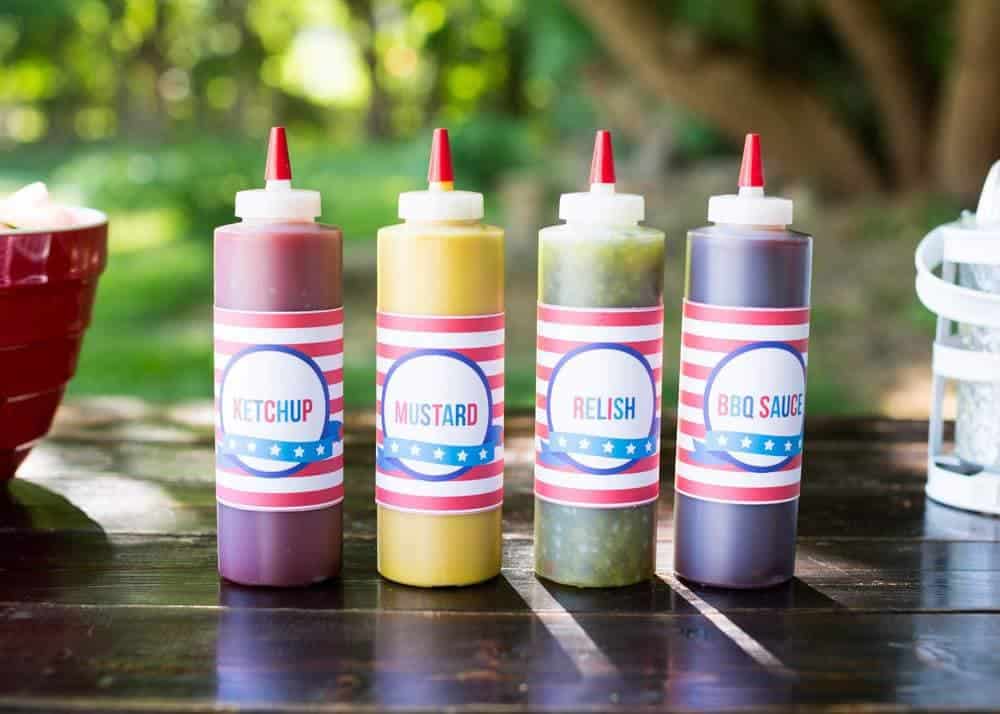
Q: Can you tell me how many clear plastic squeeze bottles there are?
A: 4